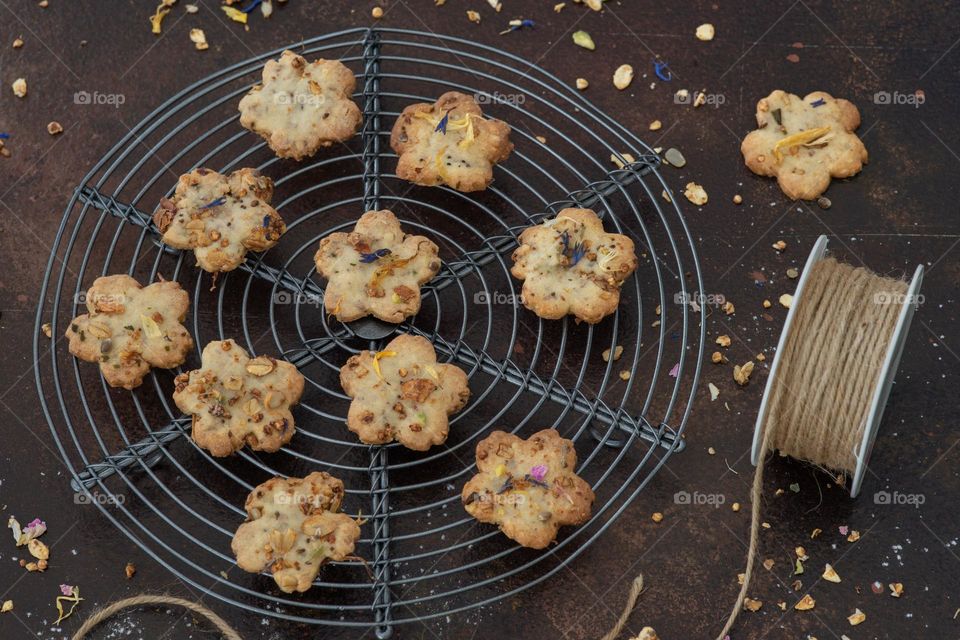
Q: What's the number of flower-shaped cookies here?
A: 11